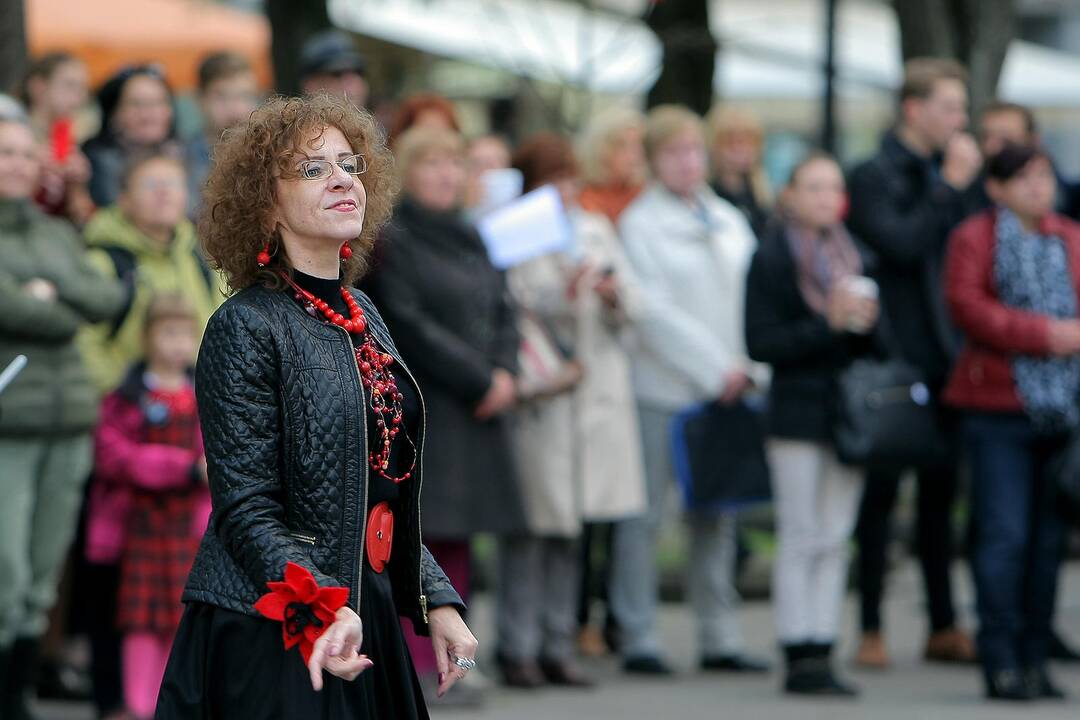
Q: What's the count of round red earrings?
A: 2